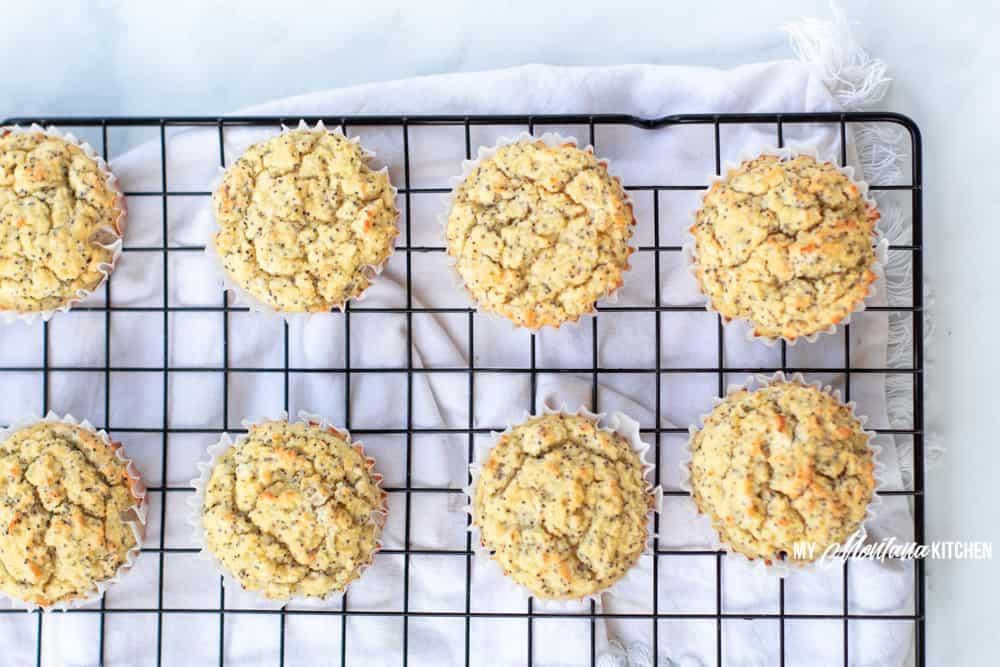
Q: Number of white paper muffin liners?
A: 8